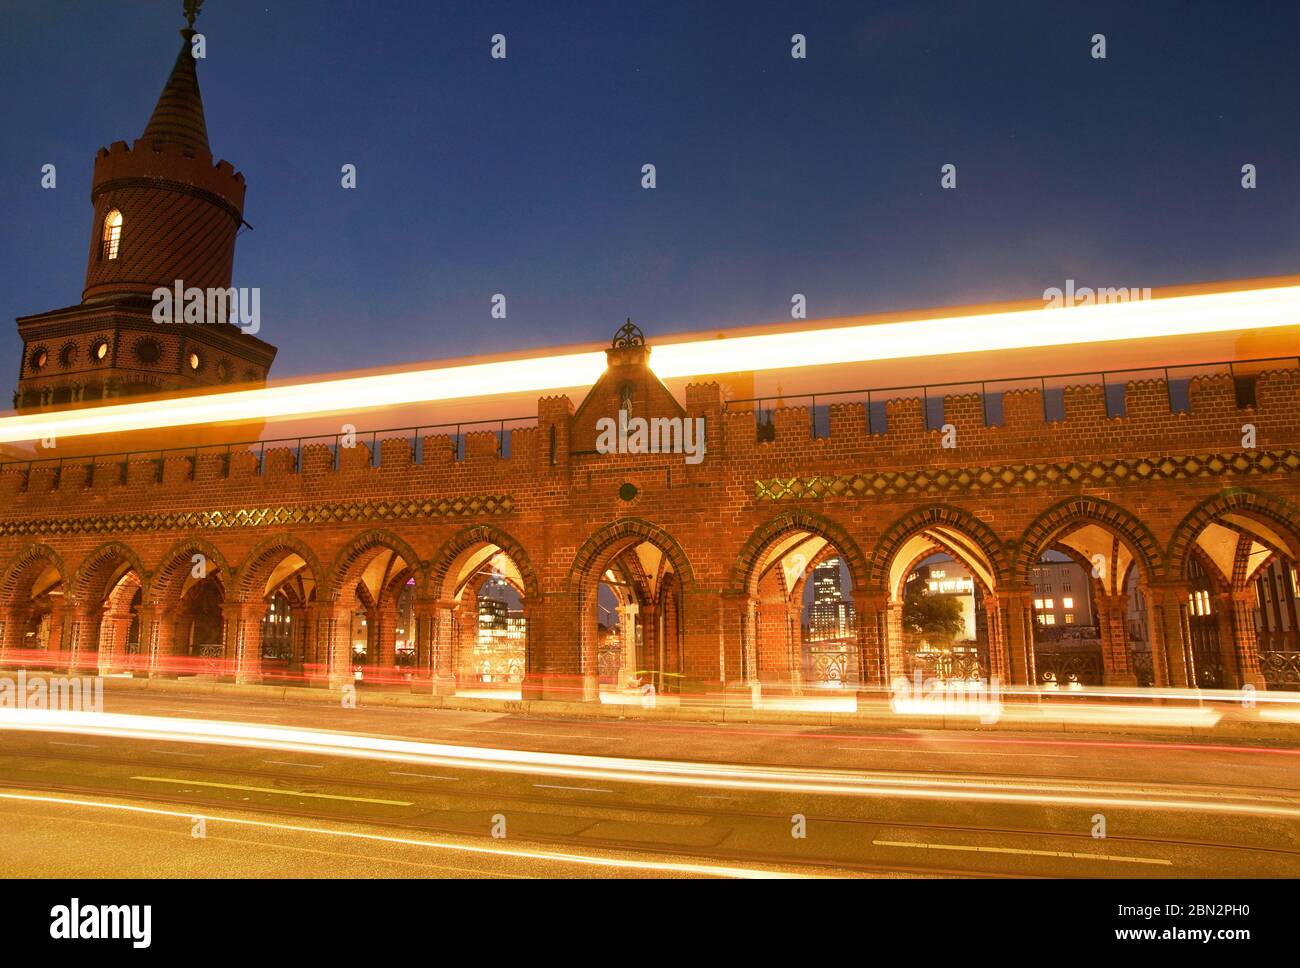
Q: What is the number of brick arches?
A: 11